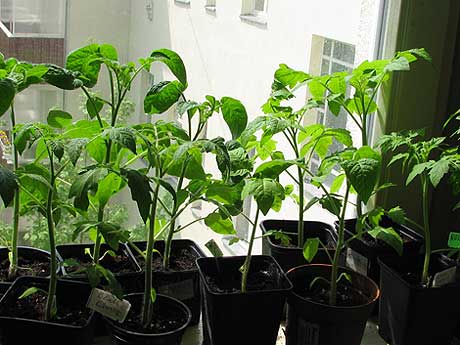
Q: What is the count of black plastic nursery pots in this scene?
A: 10